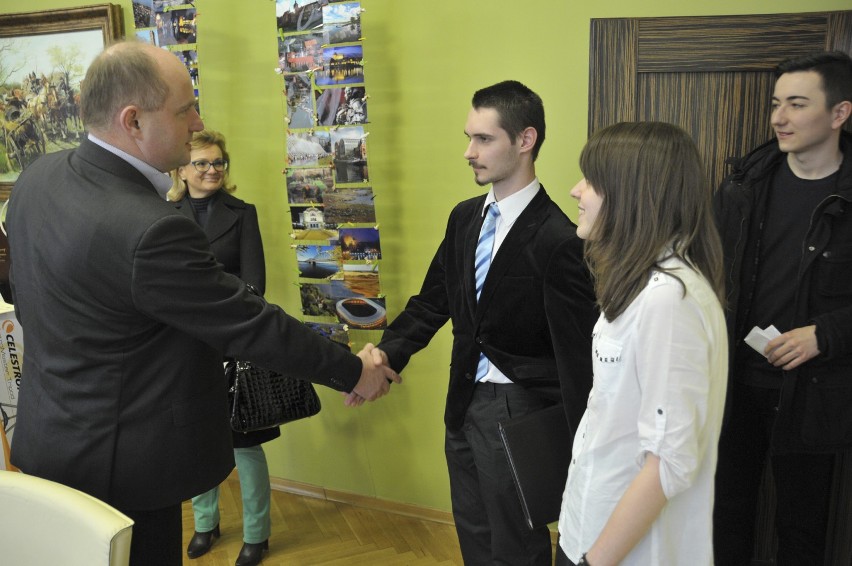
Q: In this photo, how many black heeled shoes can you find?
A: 2